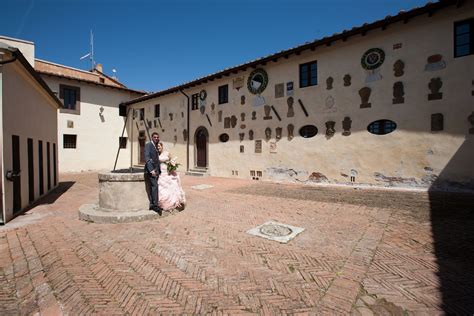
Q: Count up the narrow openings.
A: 5